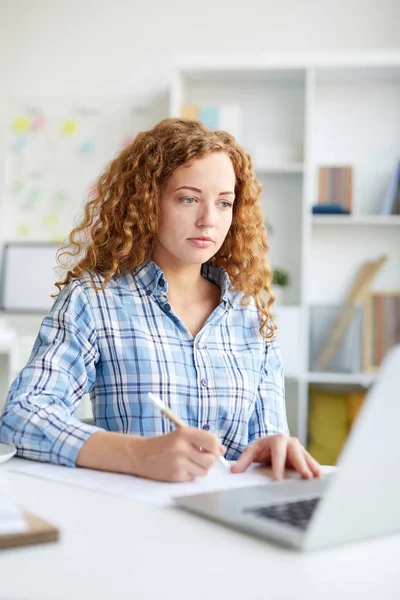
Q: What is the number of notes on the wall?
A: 13